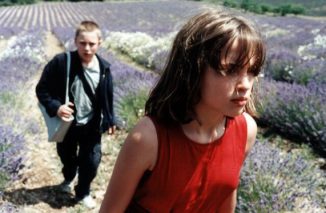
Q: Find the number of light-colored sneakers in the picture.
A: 2